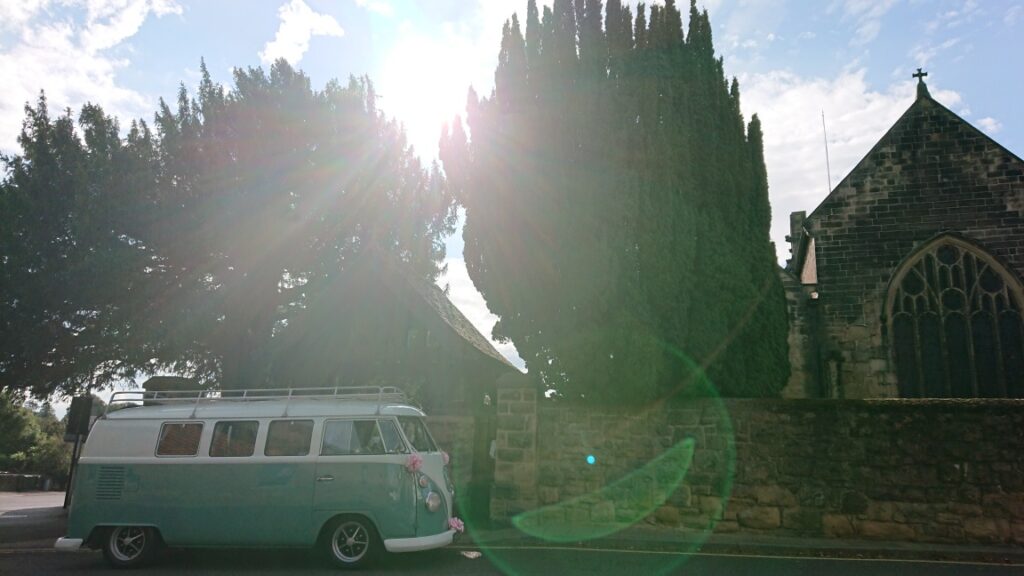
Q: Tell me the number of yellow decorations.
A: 0